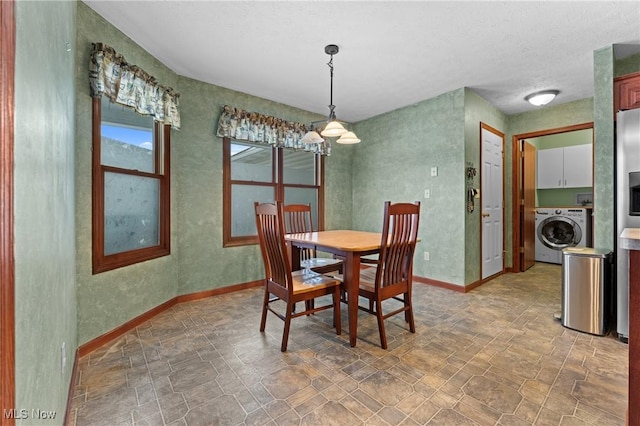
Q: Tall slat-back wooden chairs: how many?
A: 3